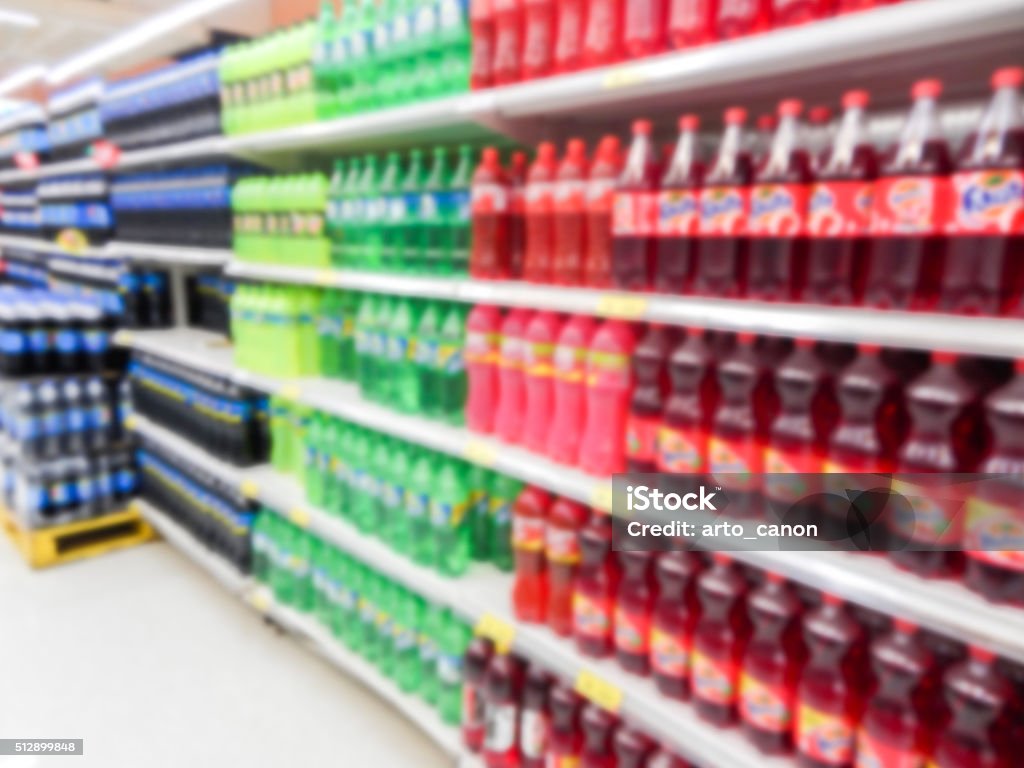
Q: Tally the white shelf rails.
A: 5